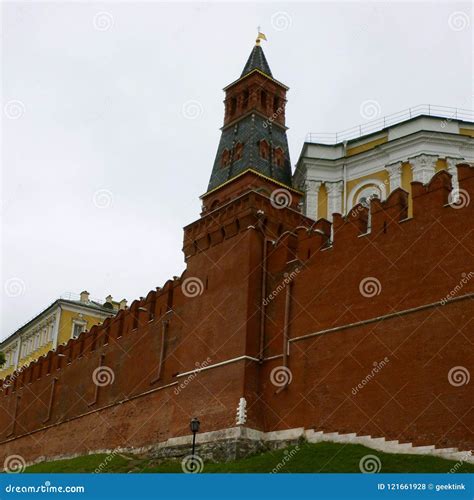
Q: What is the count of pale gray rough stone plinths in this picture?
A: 1